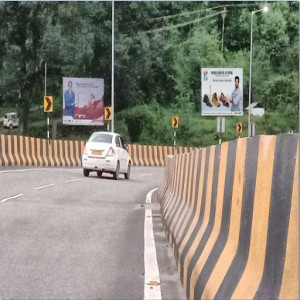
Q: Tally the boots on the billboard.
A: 3